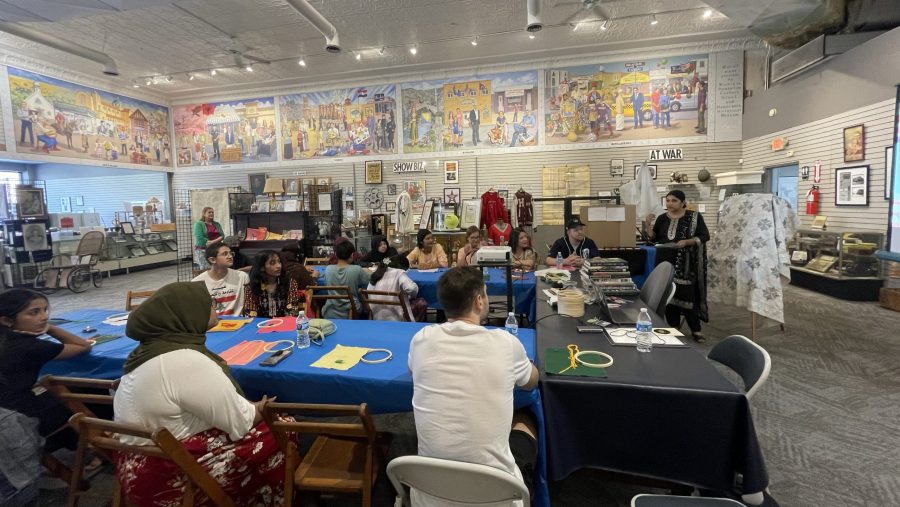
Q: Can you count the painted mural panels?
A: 5